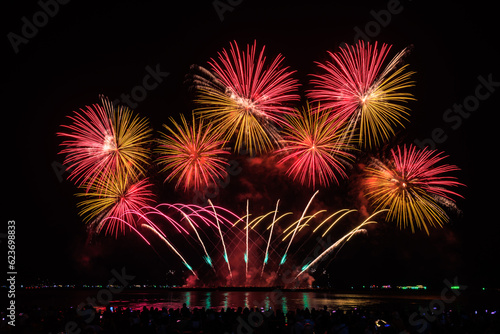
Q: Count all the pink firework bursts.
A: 7